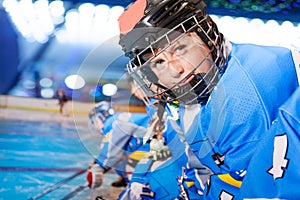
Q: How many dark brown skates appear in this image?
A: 1